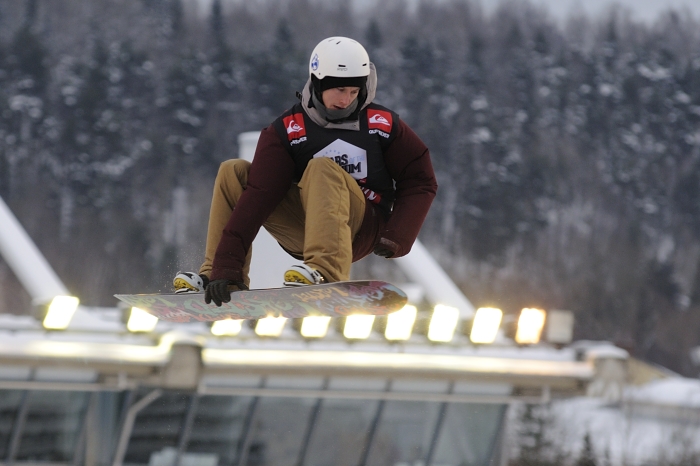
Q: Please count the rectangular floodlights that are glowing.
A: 10